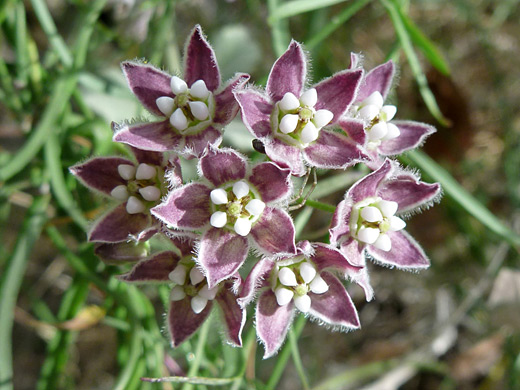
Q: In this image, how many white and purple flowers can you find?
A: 8